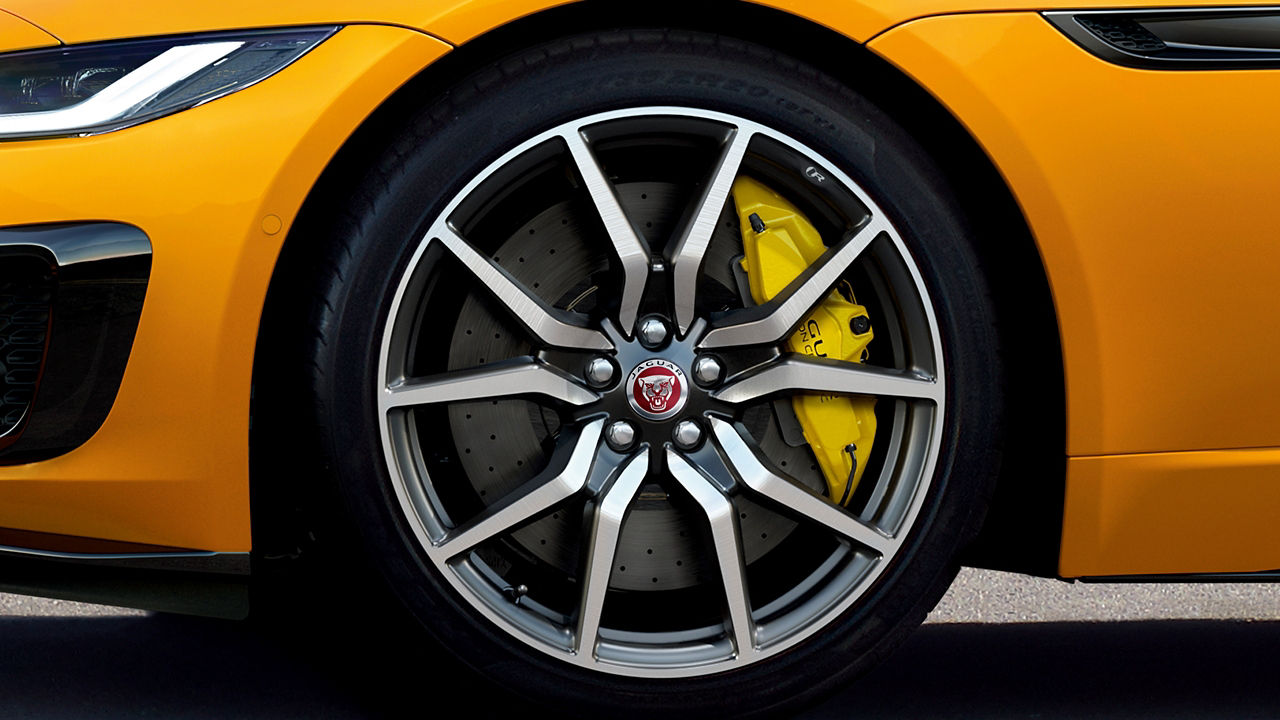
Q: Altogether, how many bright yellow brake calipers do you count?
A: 1